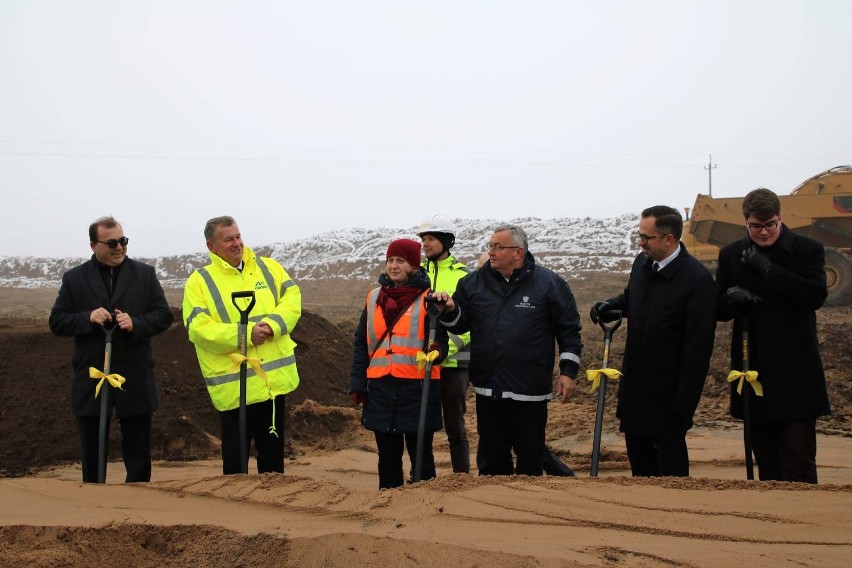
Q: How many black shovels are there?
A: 5